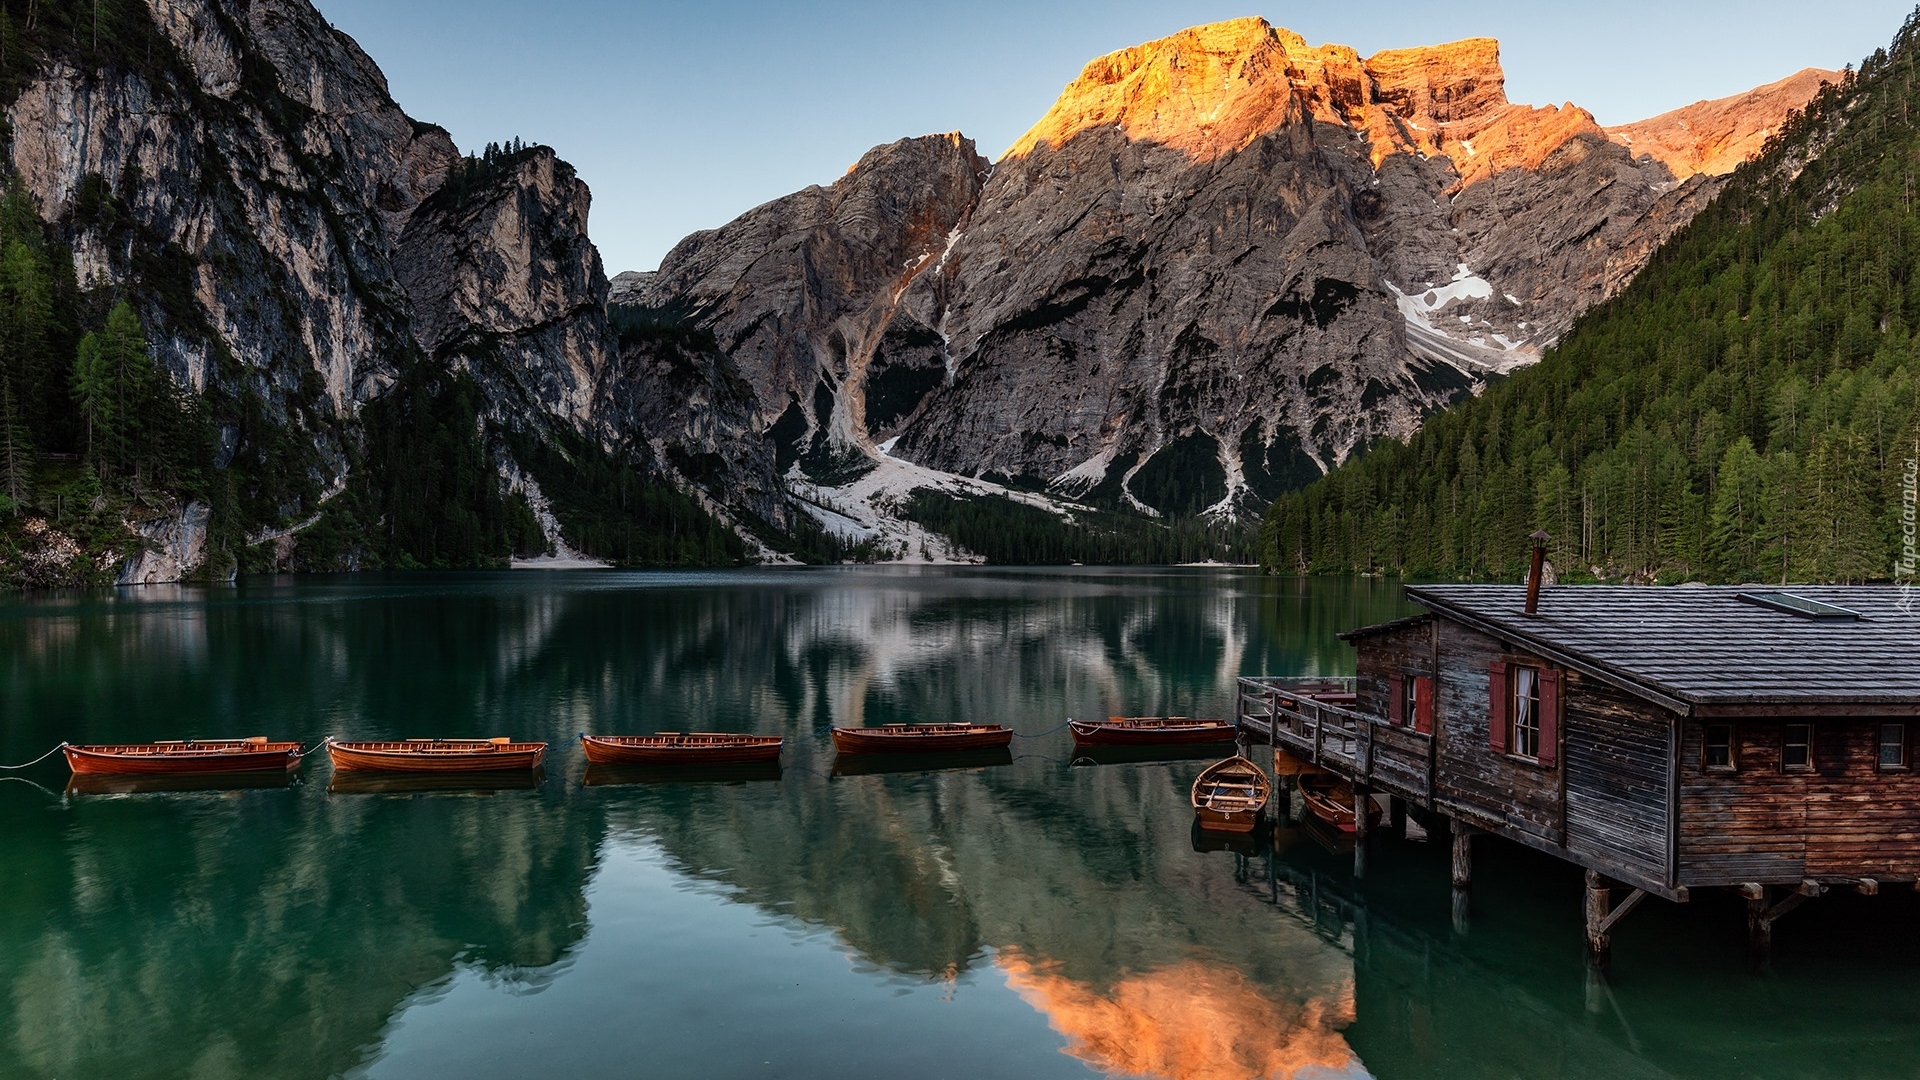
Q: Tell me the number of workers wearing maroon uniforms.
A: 0